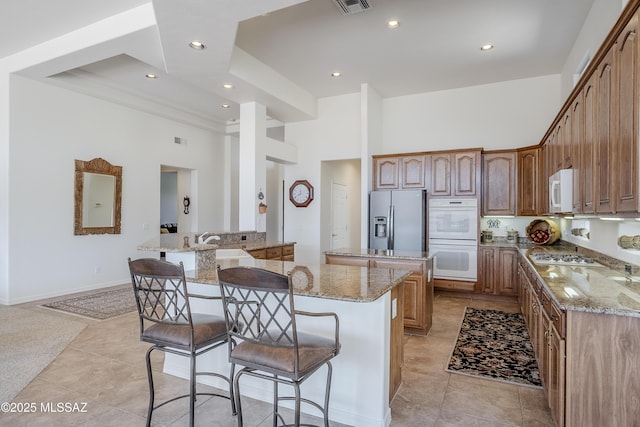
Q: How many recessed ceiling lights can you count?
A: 7